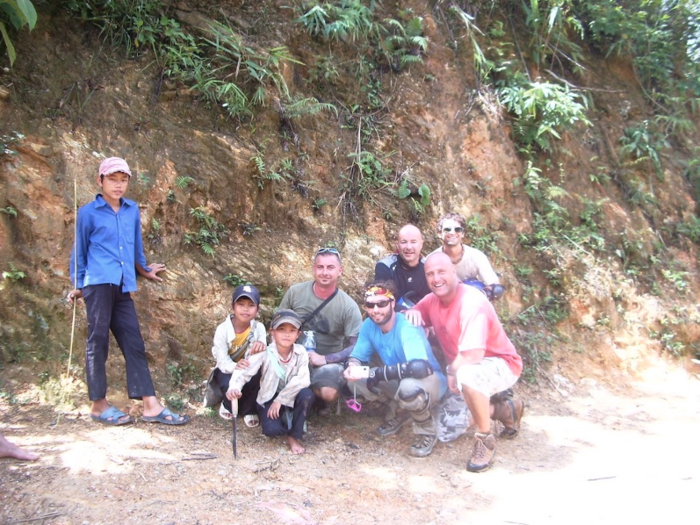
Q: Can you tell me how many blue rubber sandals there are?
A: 2